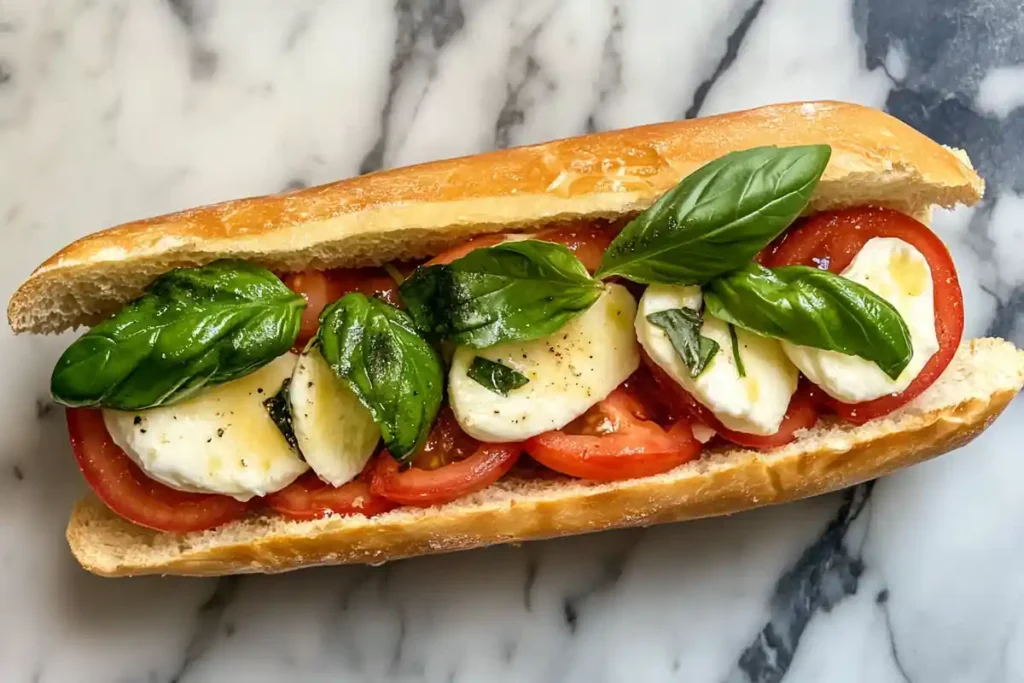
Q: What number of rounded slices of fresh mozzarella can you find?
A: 5